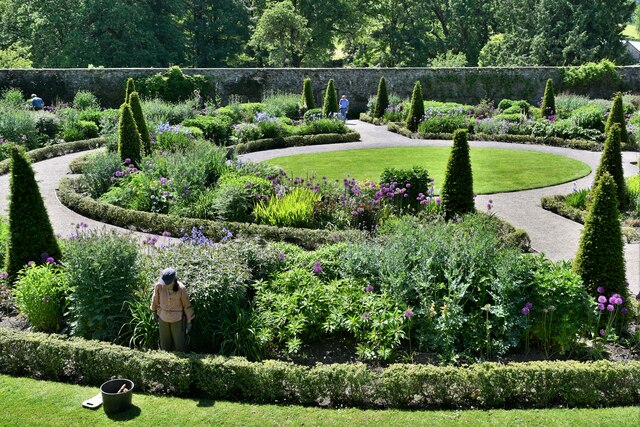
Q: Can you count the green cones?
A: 13